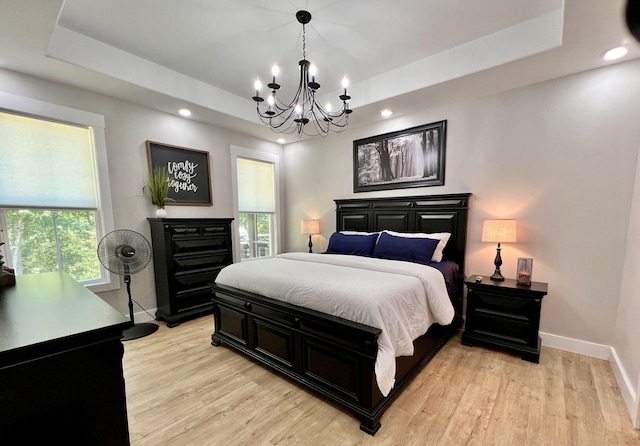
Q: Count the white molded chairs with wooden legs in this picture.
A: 0